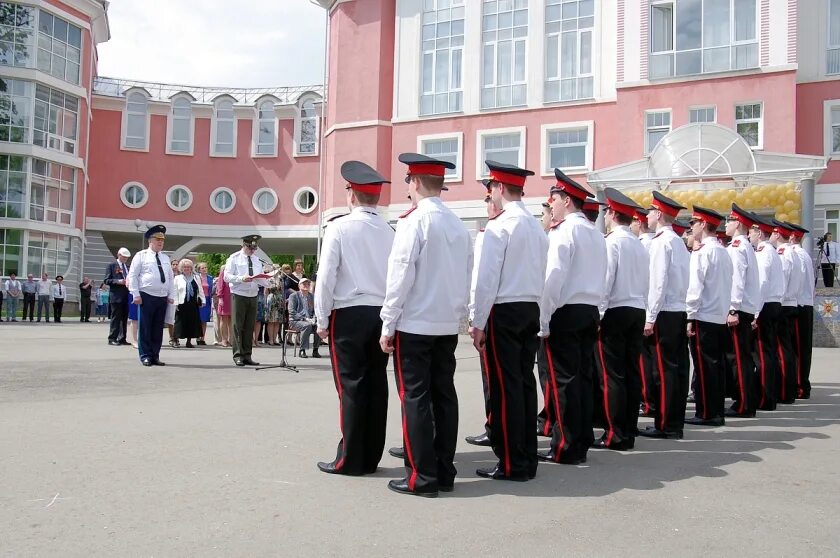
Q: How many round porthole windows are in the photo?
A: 5